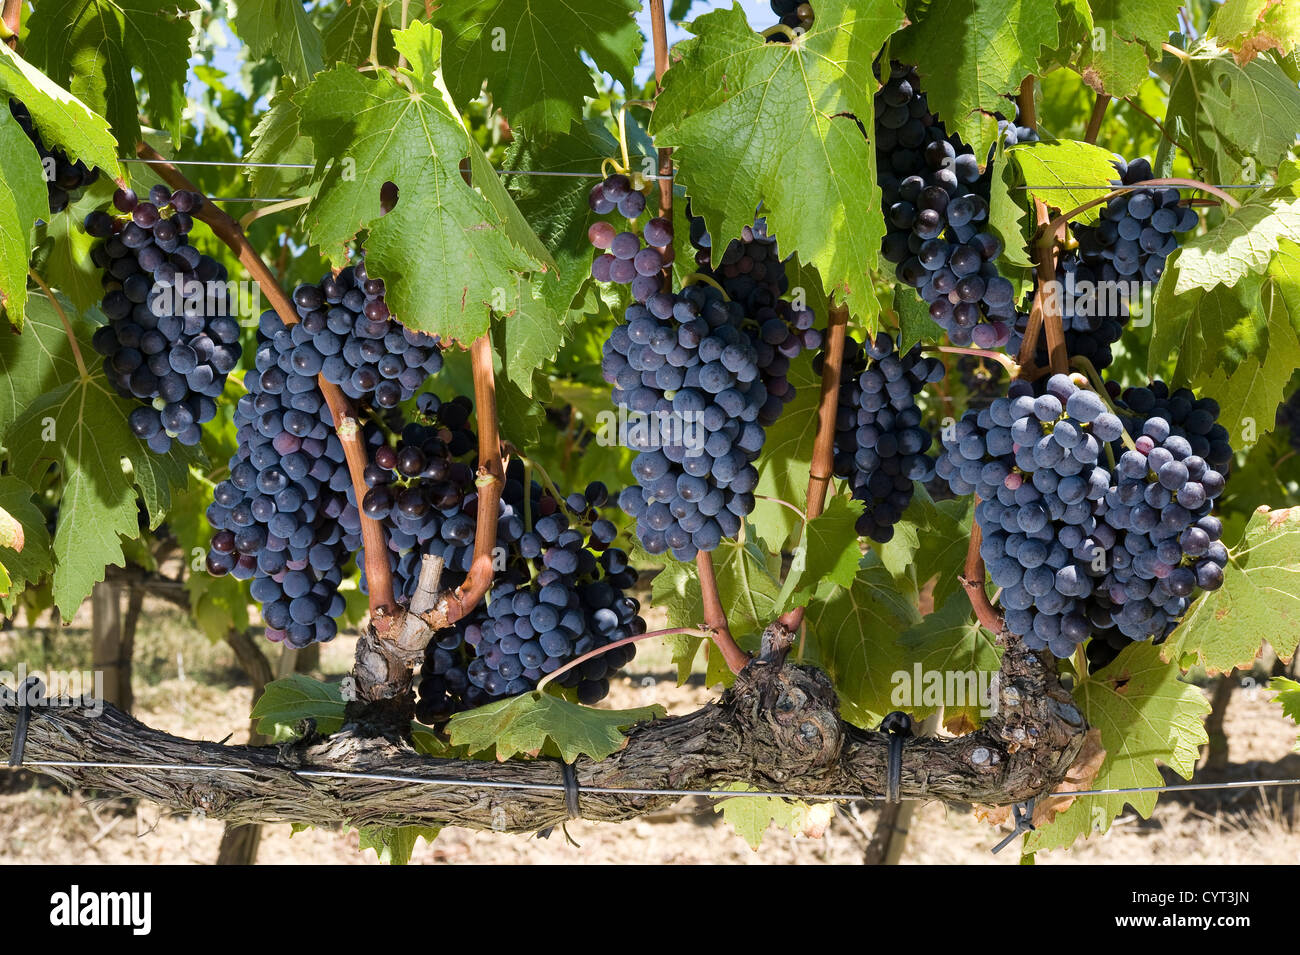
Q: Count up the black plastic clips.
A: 3